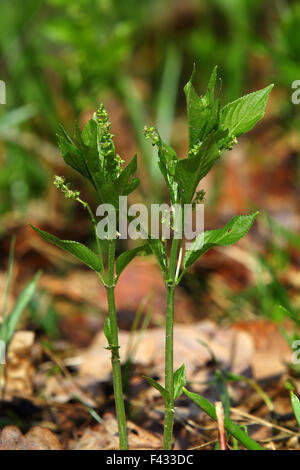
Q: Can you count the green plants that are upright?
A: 2